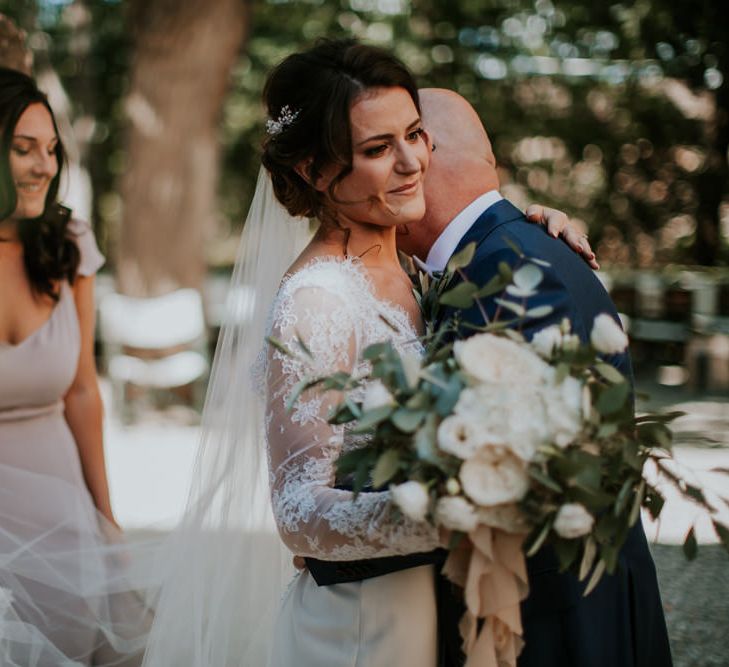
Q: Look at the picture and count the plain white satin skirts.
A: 1